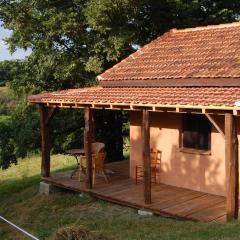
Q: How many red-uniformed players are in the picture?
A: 0